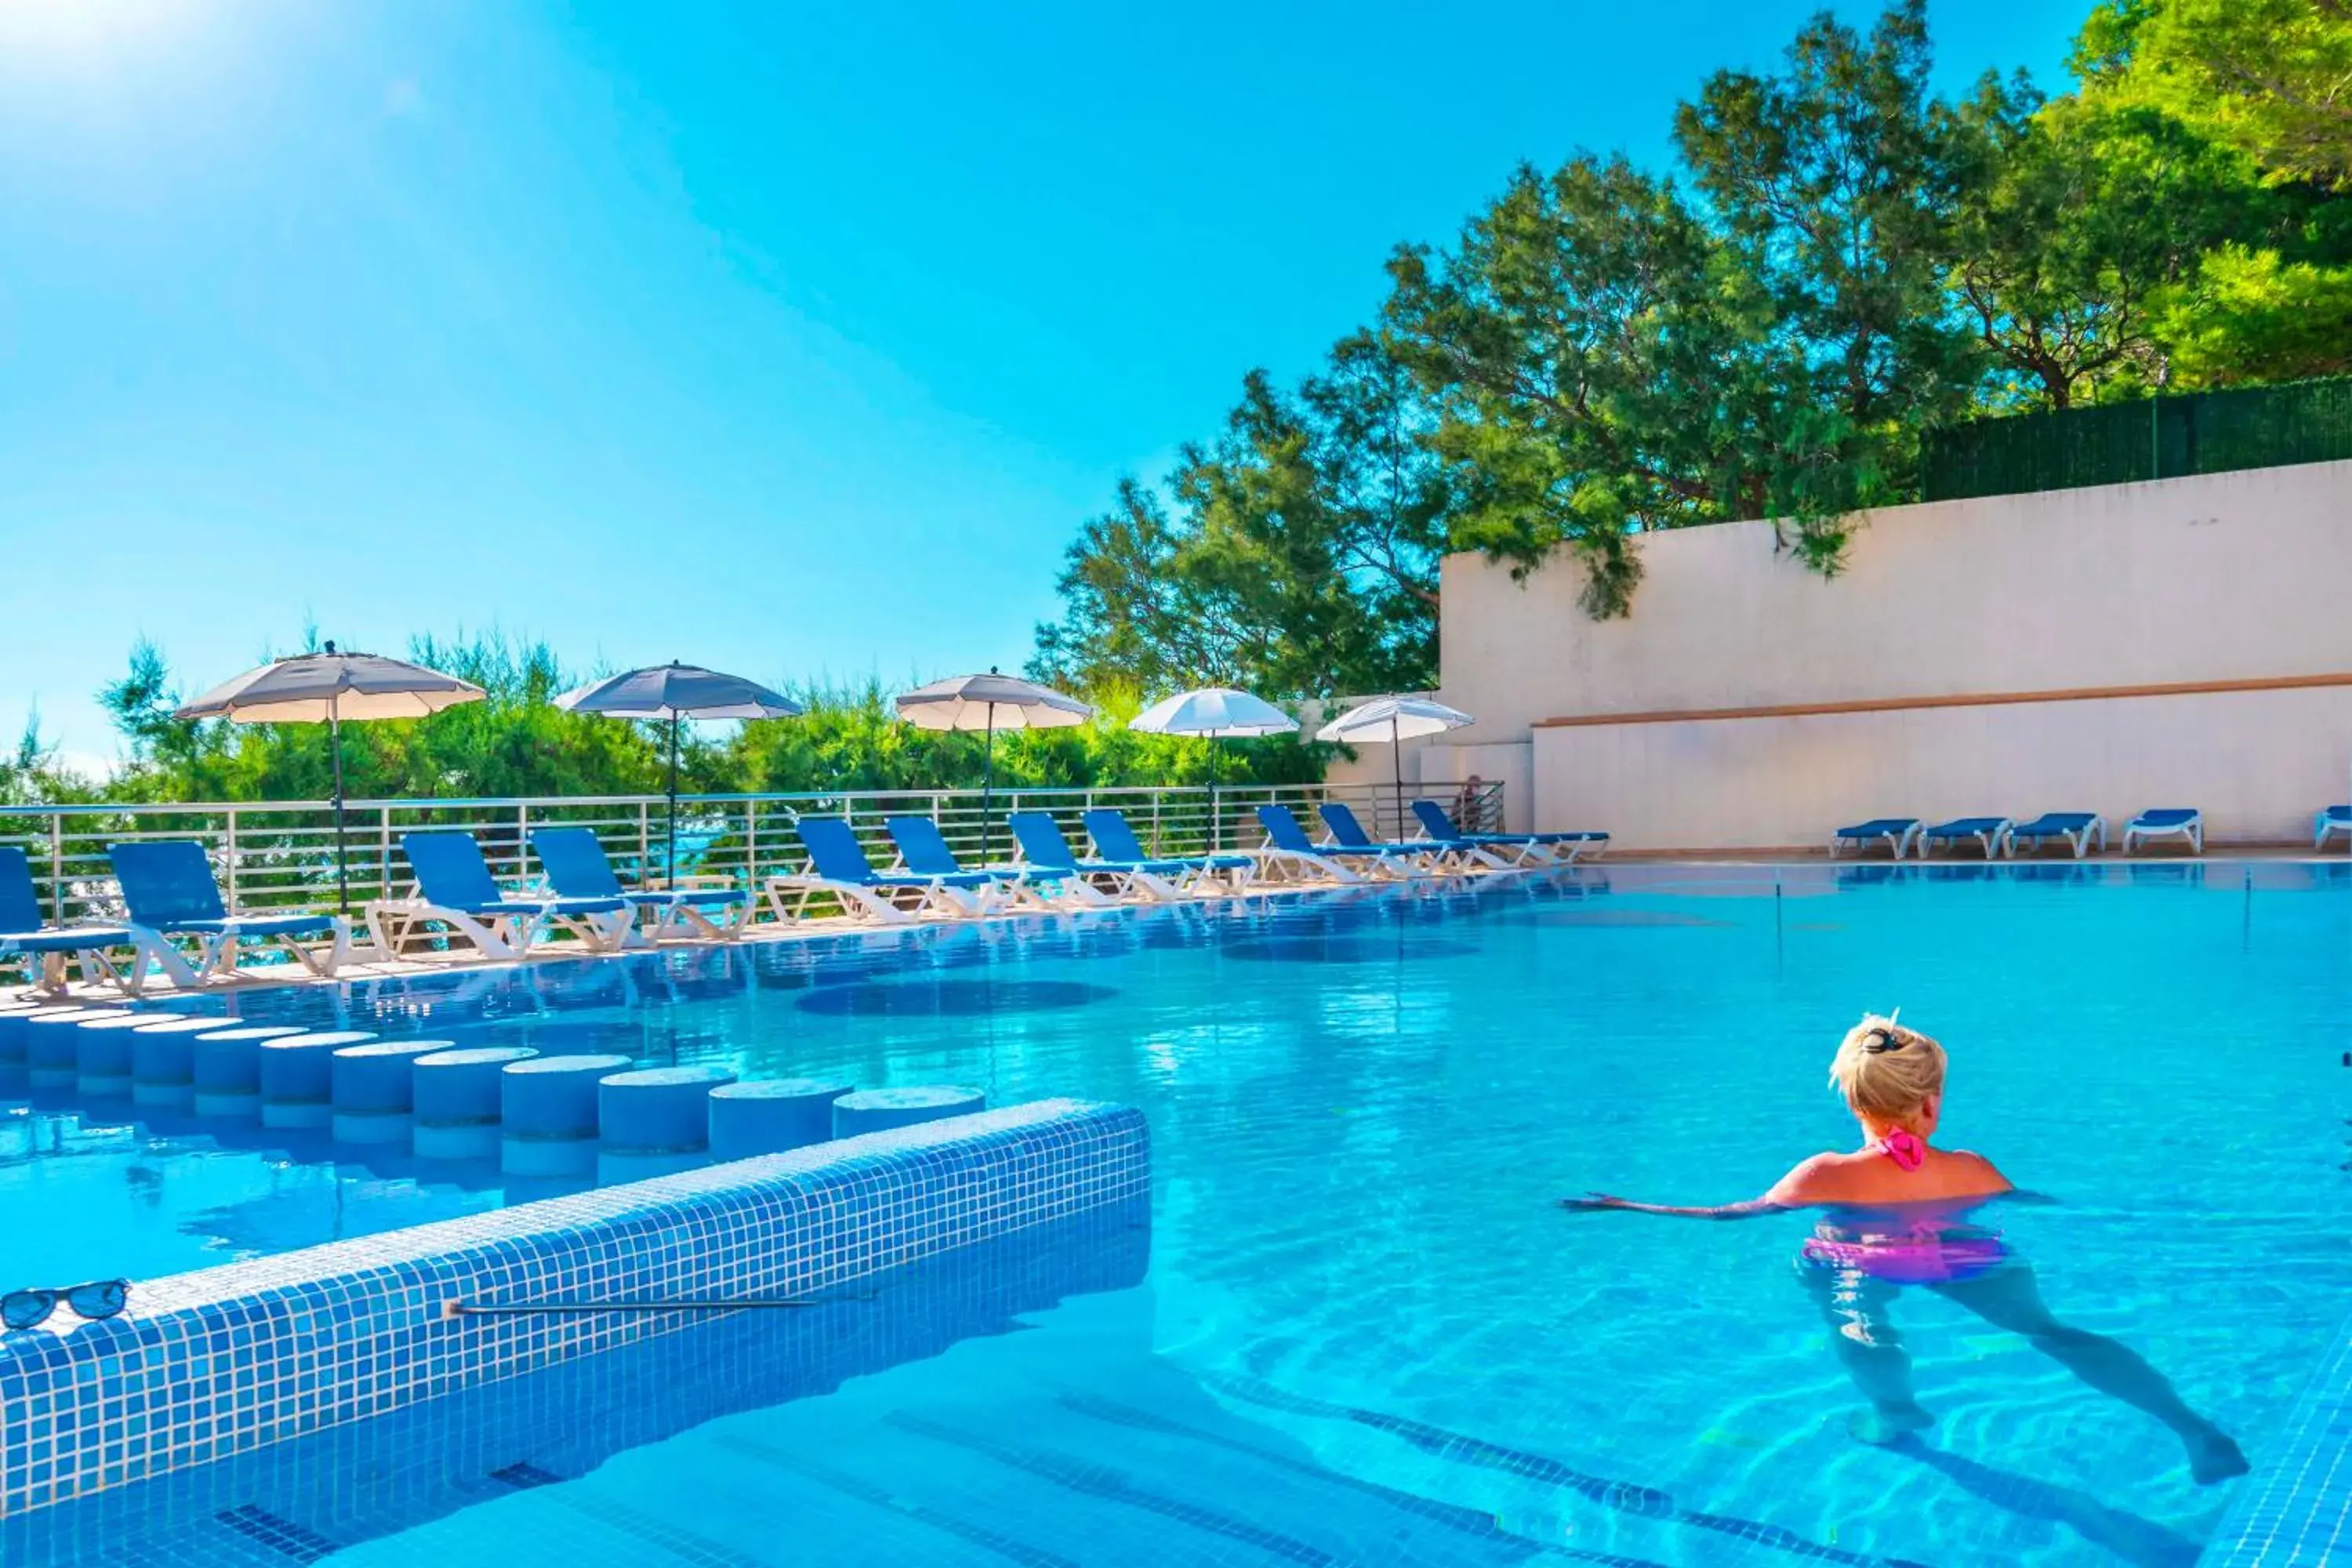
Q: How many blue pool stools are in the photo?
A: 13